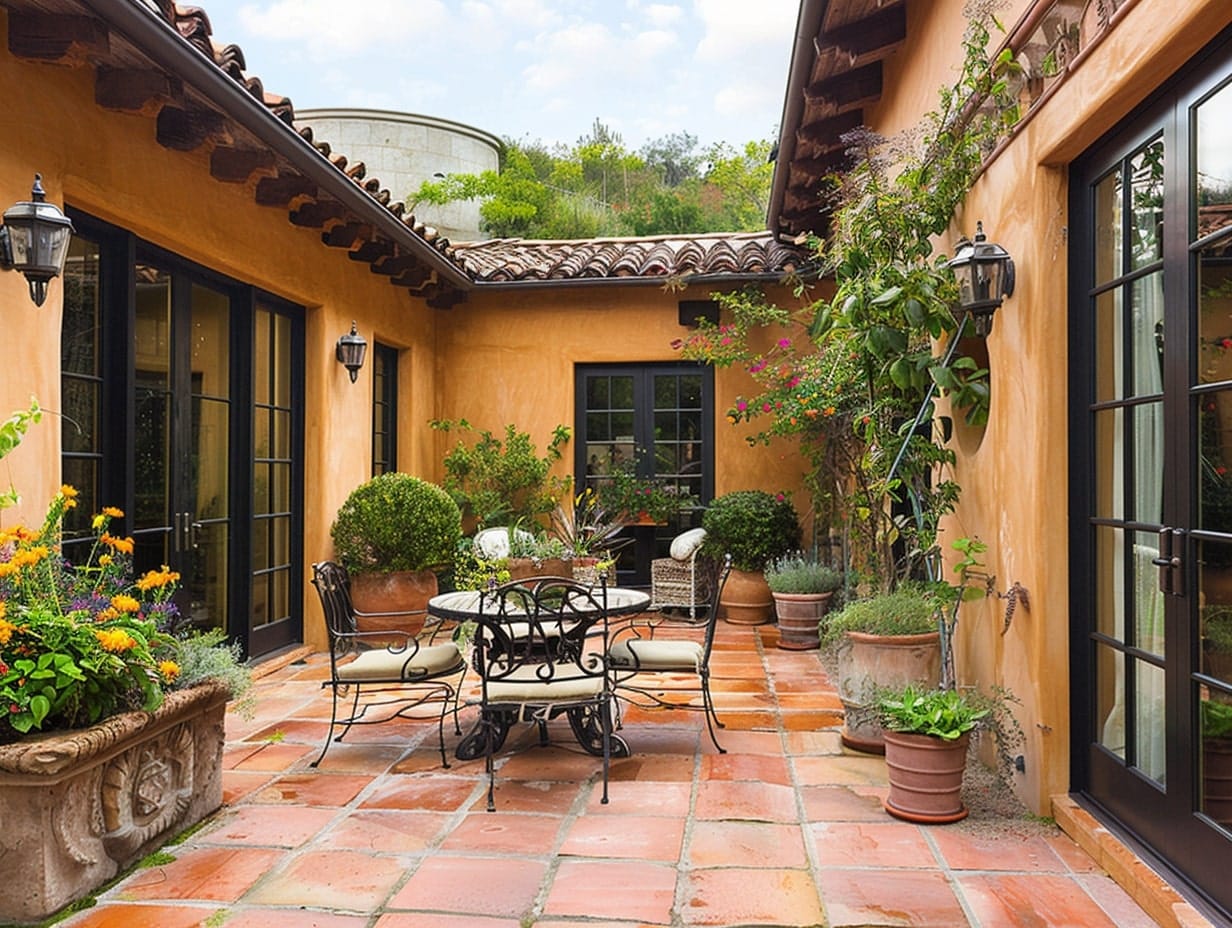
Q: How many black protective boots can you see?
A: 0